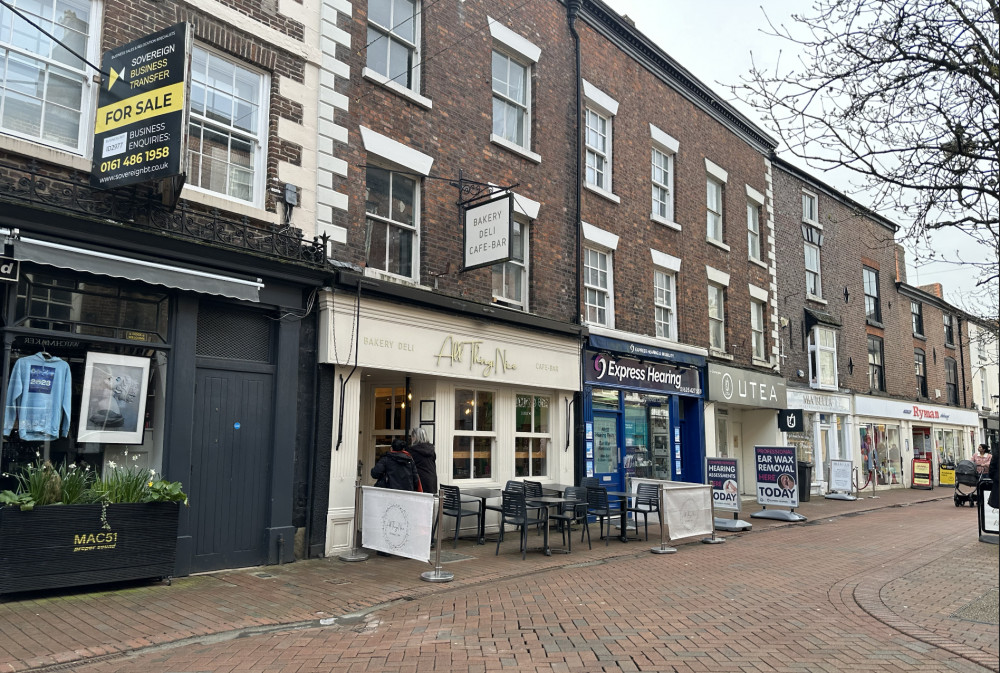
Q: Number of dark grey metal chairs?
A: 8